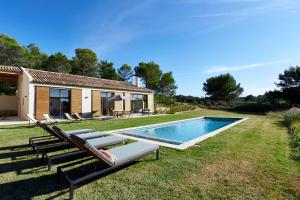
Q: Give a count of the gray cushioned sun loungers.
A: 4